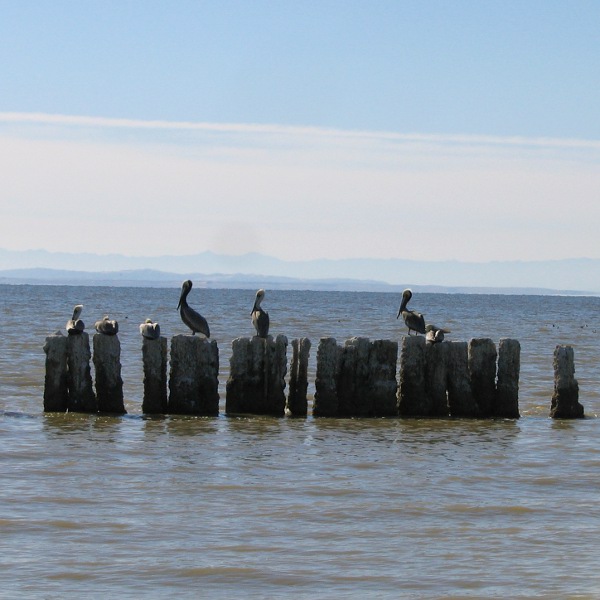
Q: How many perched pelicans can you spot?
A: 7